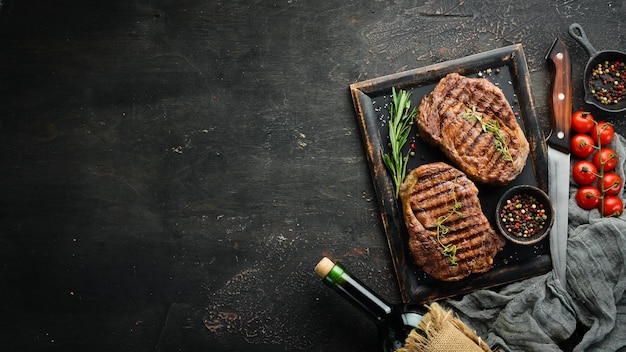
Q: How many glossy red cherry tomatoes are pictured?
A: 8